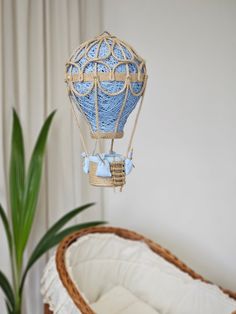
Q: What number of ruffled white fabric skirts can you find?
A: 1